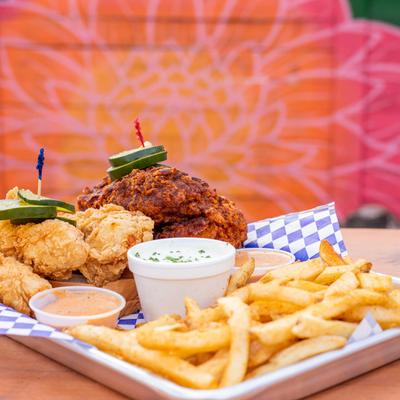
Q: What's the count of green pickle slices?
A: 5